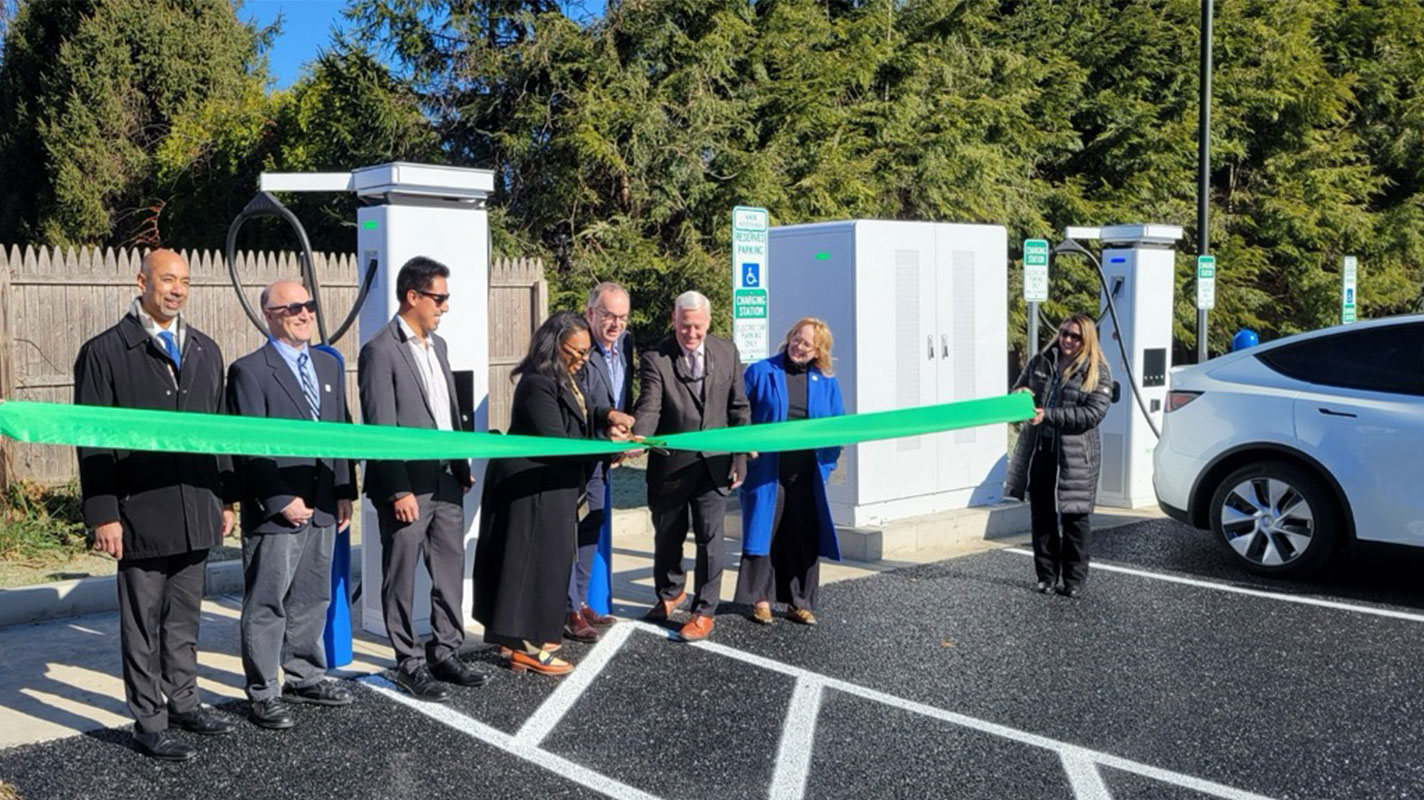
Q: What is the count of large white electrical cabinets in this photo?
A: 1